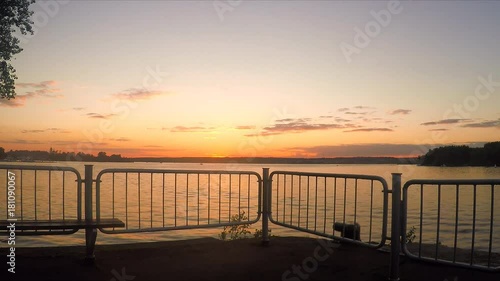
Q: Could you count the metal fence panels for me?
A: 4